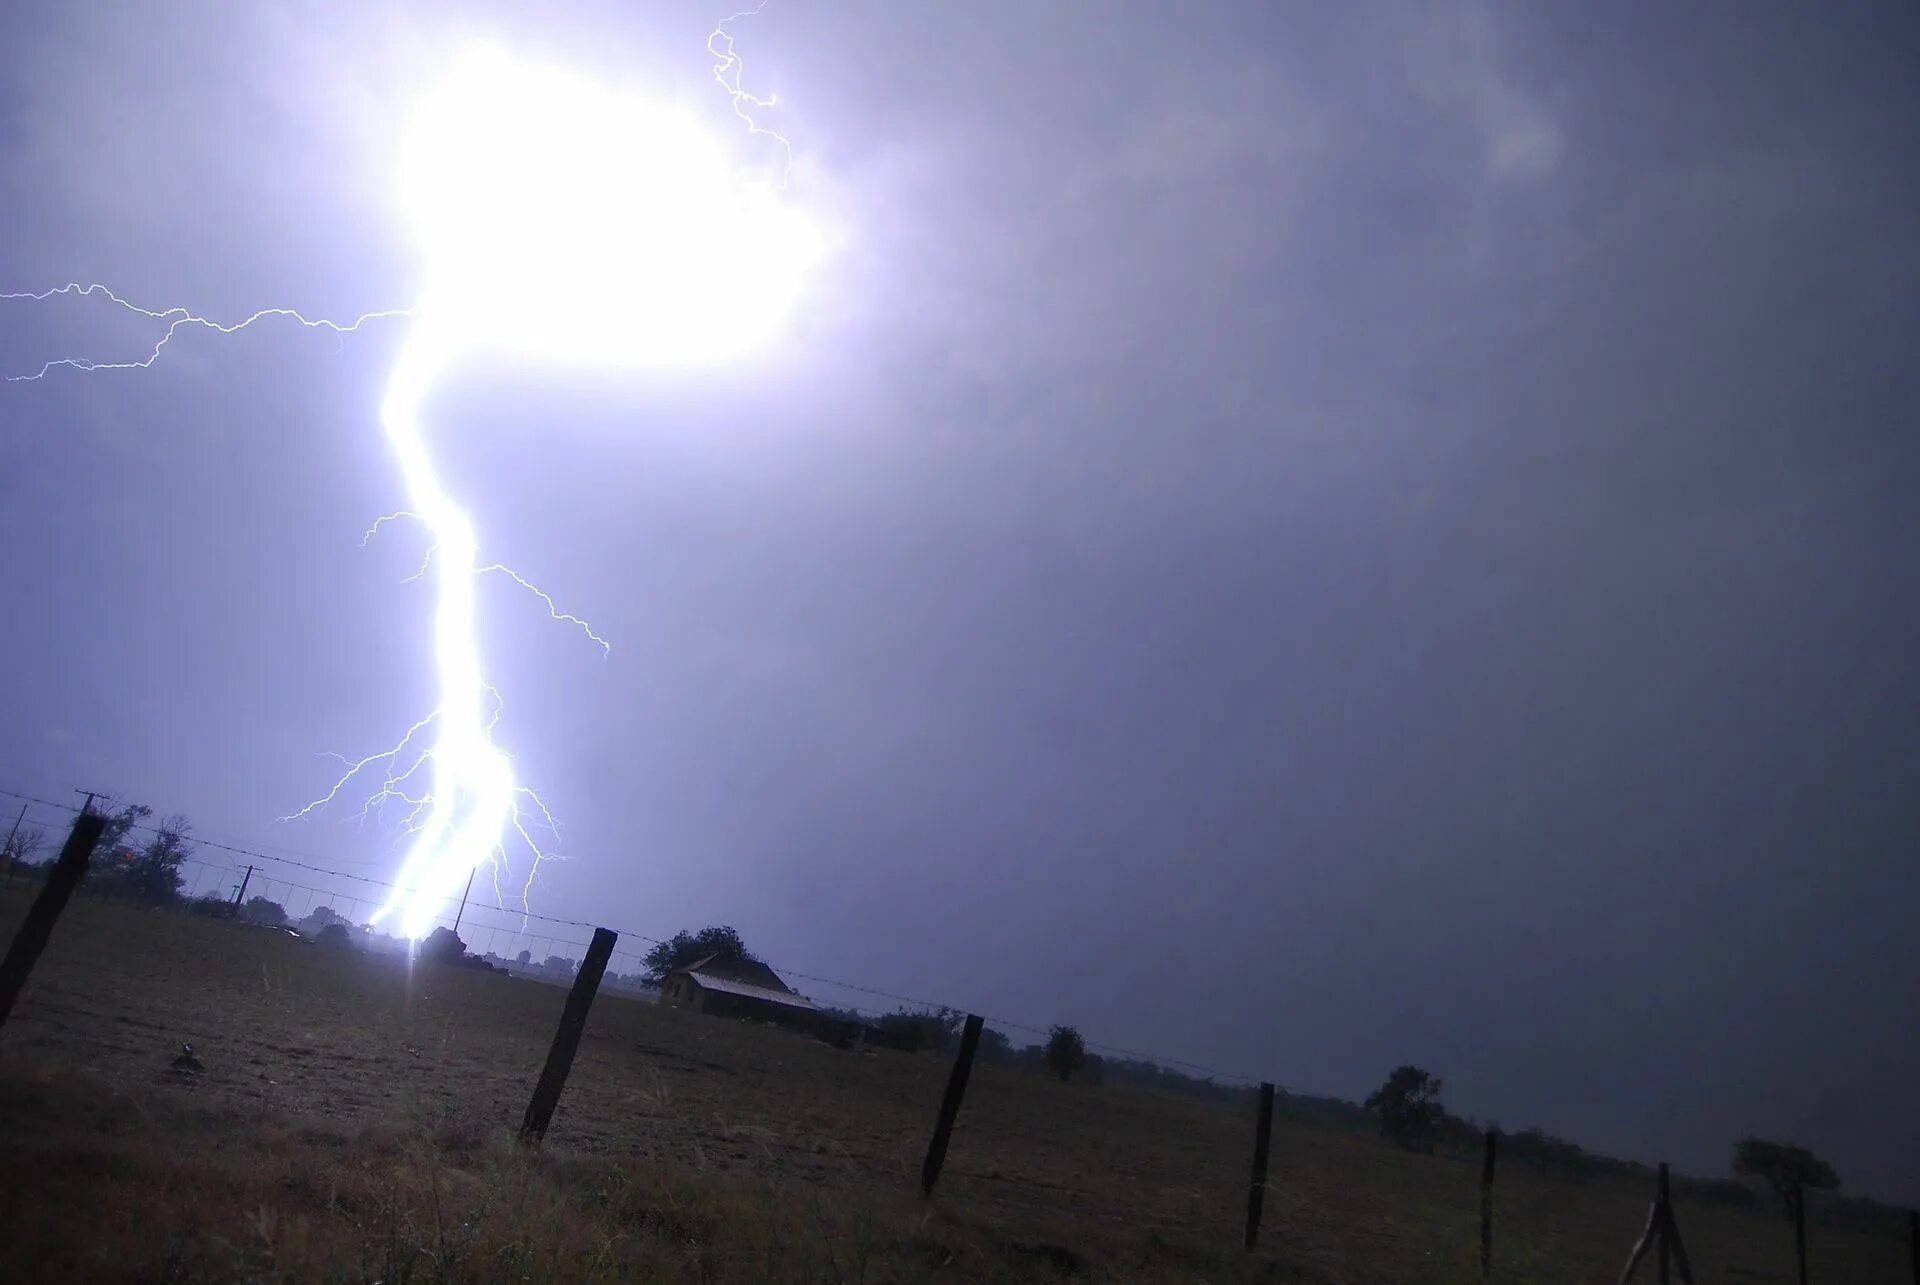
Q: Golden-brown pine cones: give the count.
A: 0